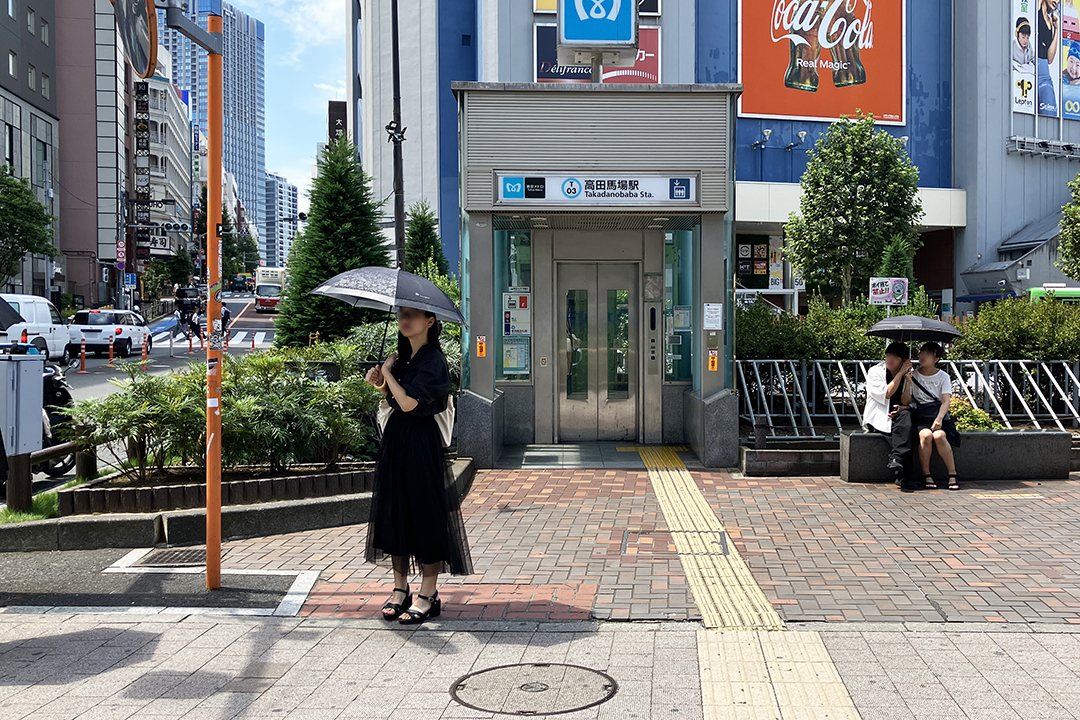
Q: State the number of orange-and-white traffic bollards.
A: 9